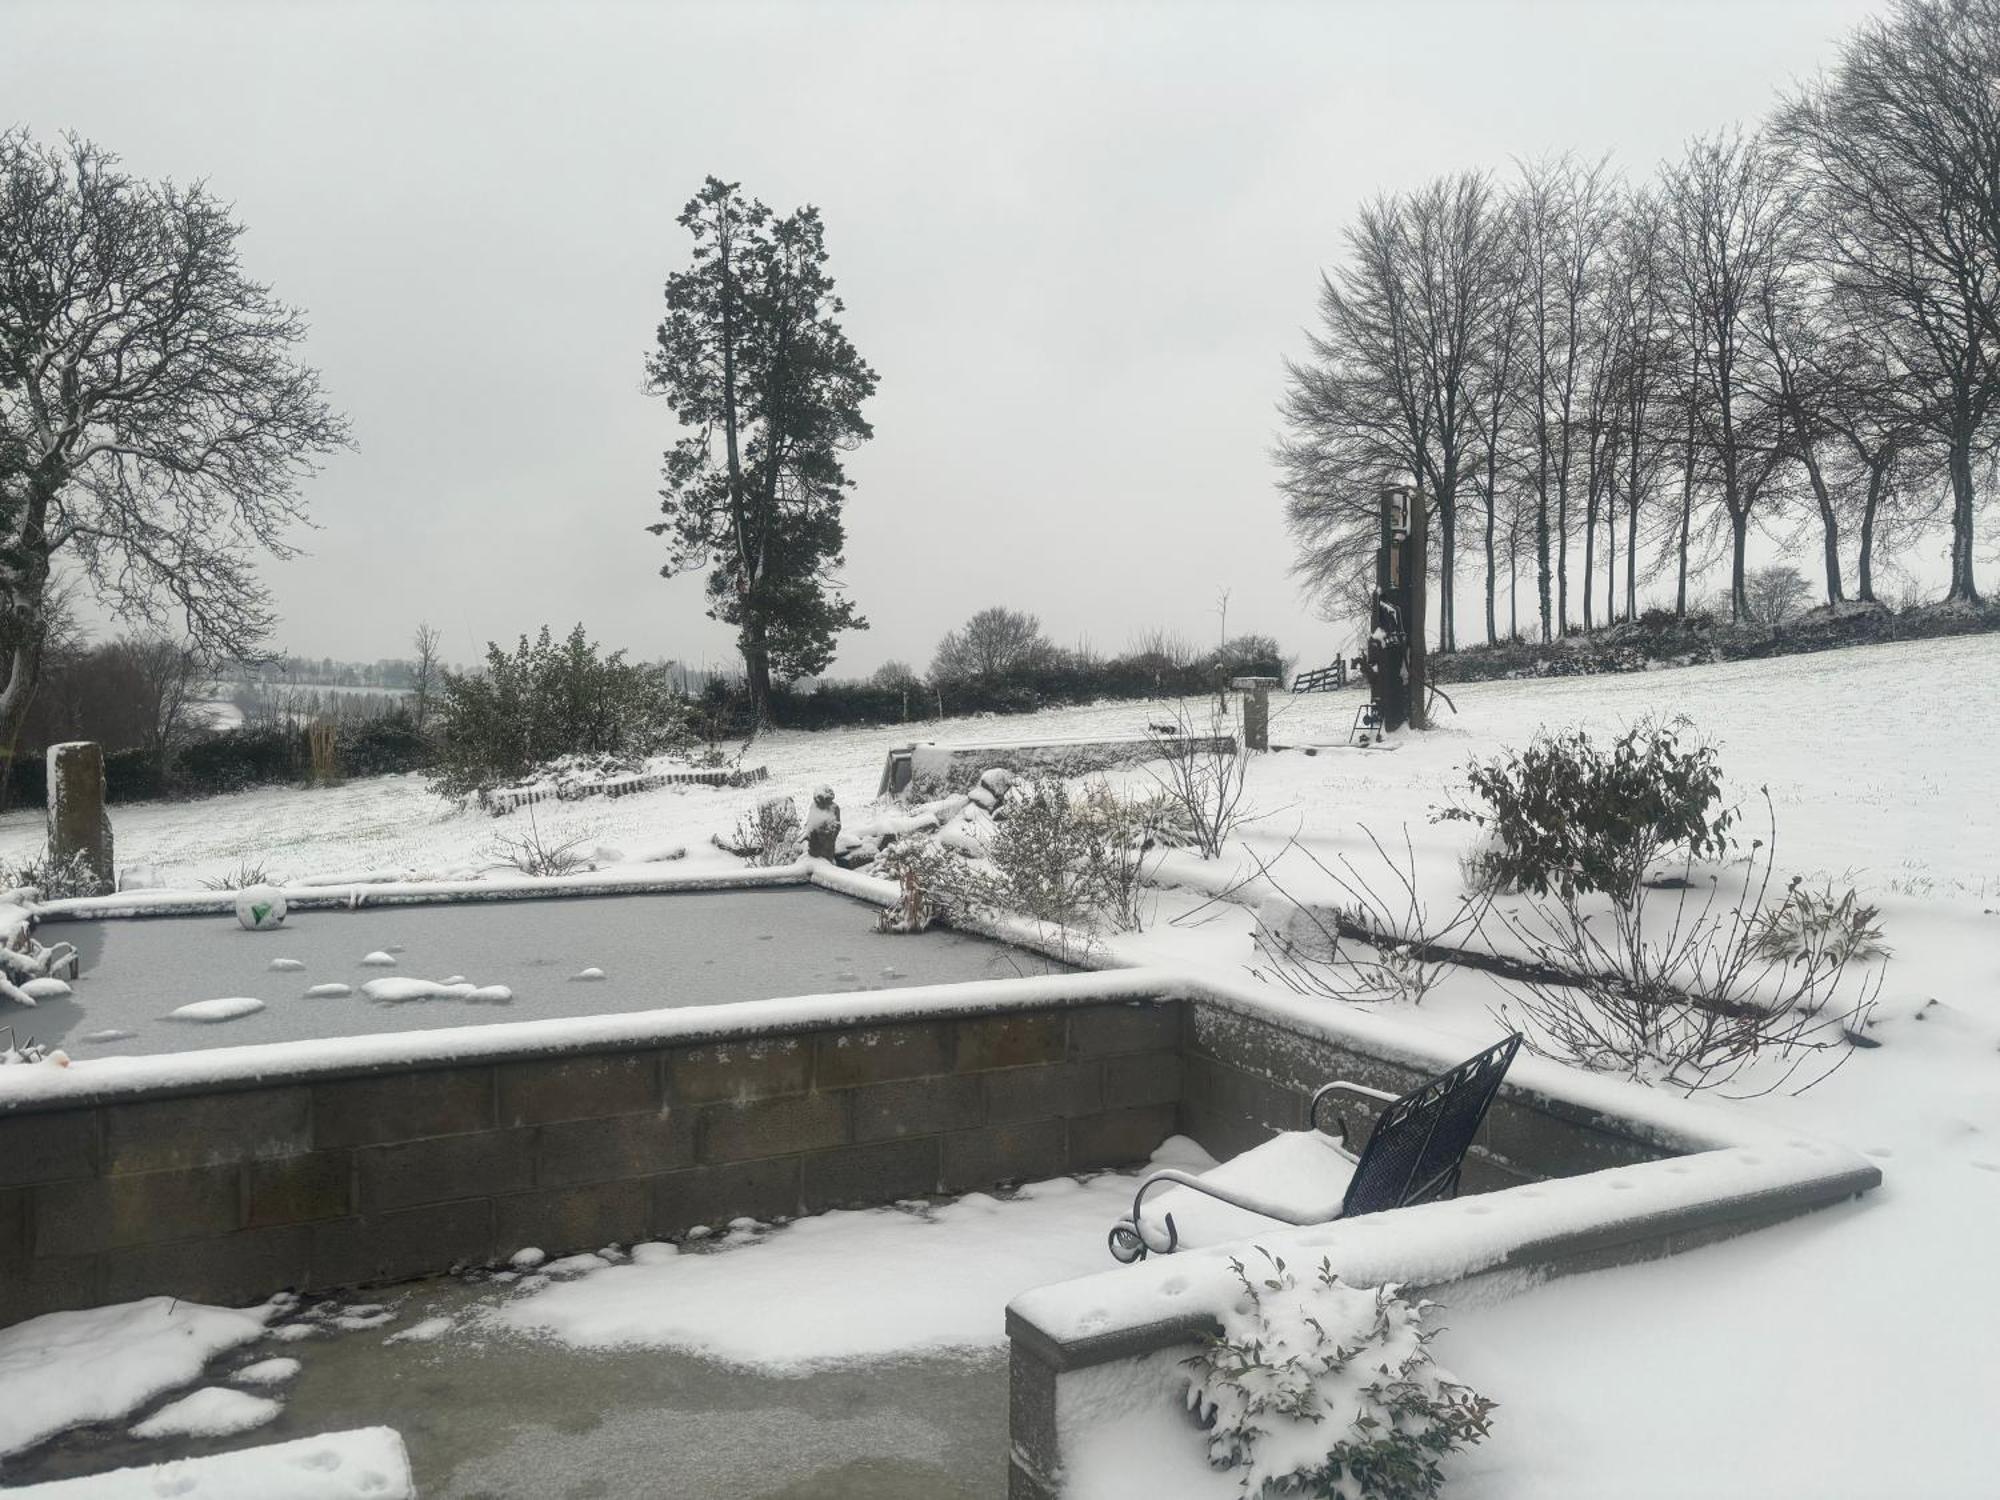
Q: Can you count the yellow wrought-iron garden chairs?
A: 0